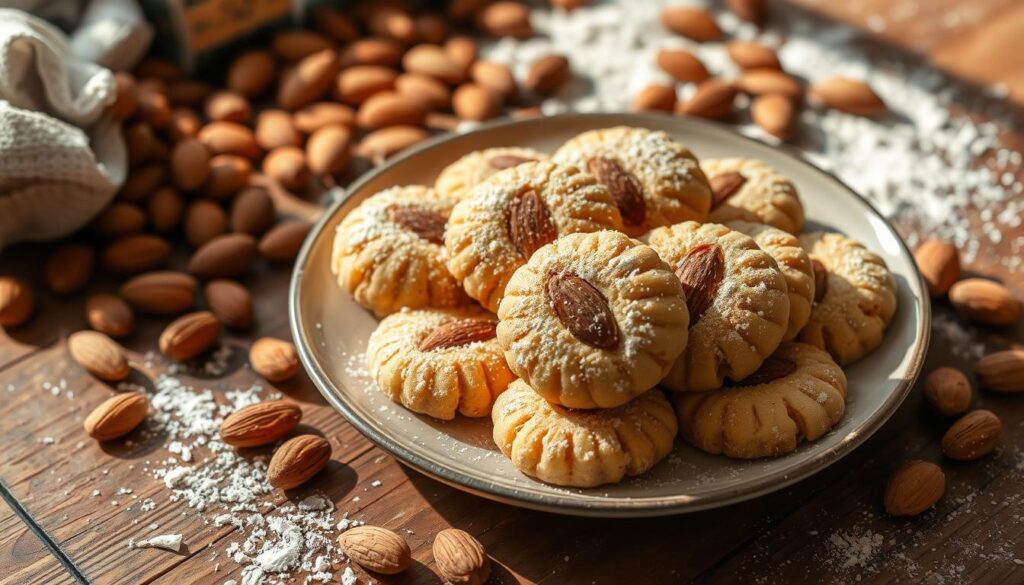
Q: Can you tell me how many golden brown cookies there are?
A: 12